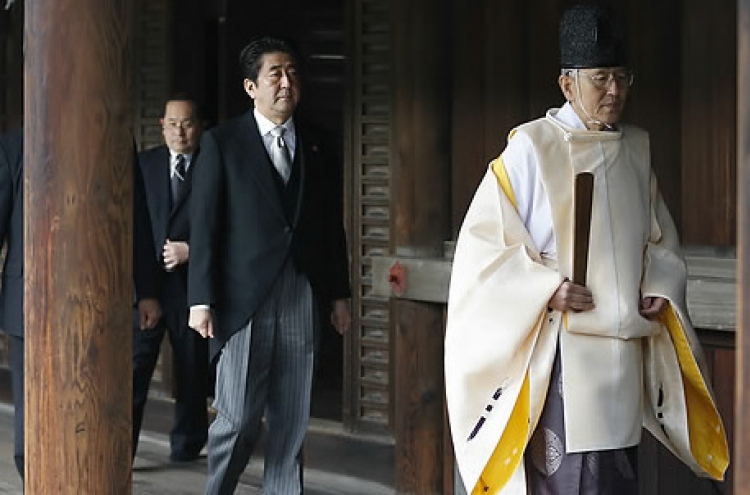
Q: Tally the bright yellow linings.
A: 3